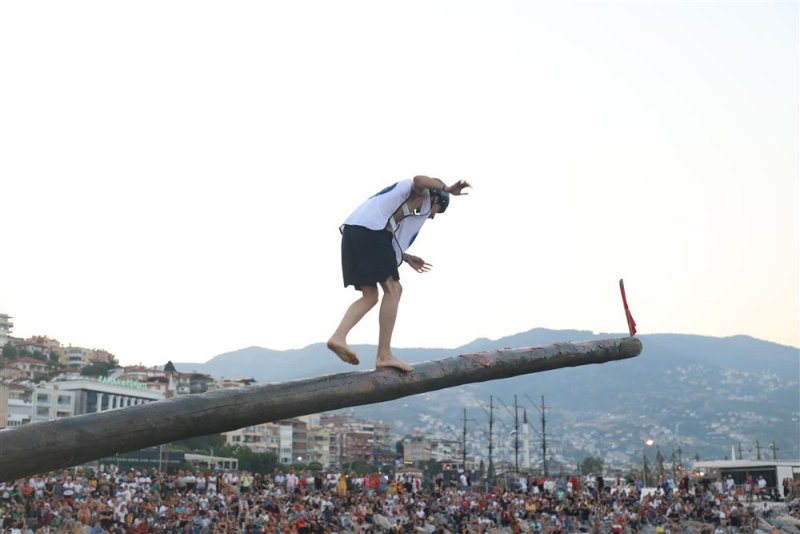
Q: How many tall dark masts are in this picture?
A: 4